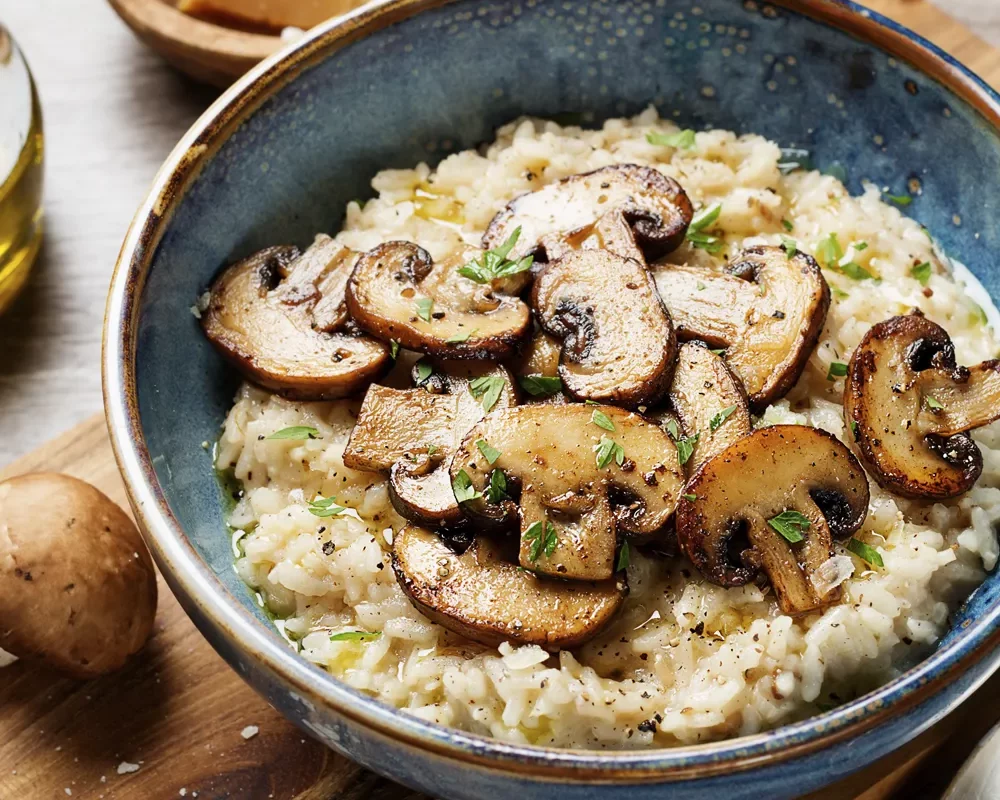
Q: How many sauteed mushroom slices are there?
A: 11